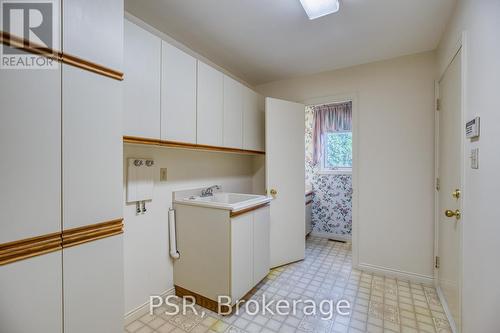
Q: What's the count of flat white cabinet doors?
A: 13